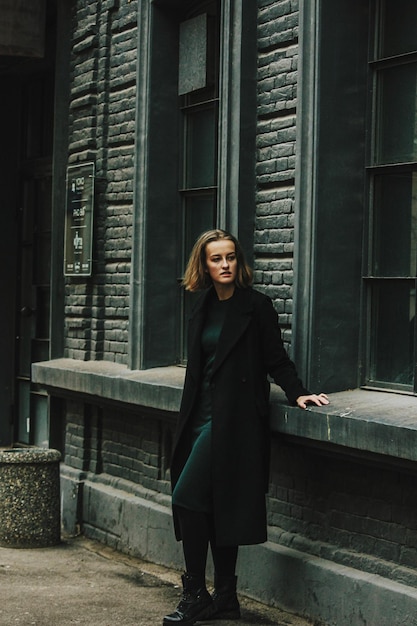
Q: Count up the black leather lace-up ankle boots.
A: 2